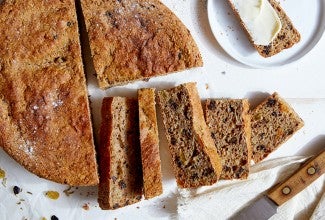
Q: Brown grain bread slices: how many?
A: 6